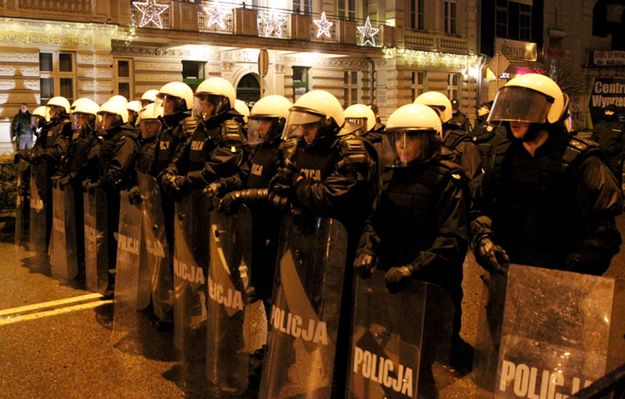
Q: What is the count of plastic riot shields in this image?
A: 11